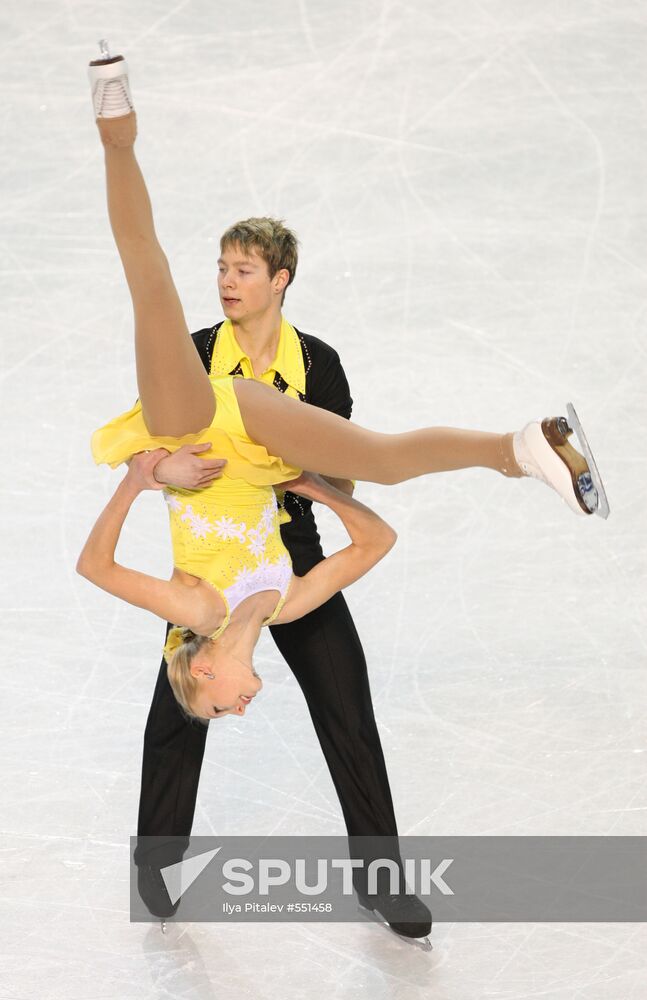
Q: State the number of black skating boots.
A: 2